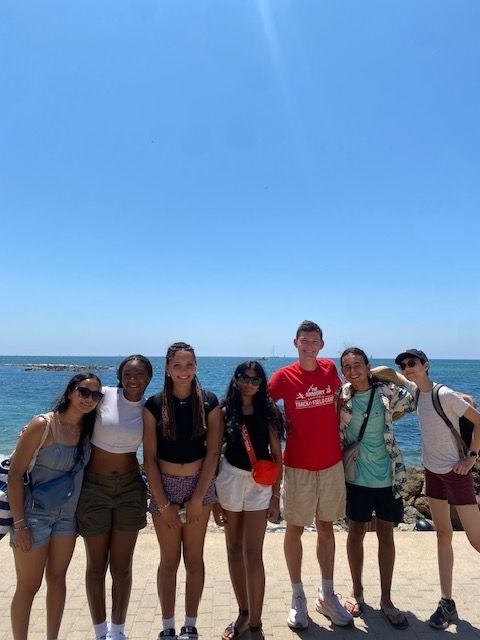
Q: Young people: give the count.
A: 7